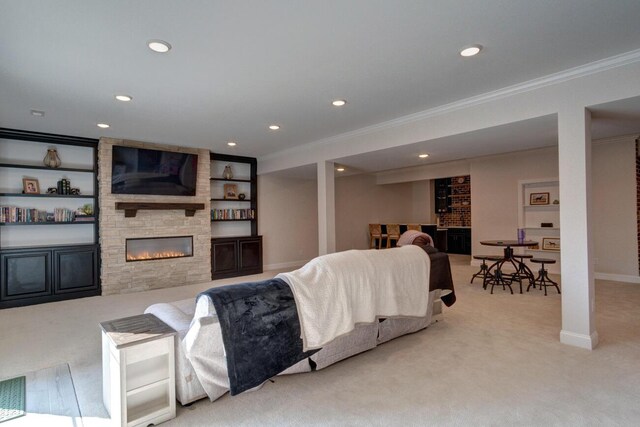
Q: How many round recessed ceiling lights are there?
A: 9